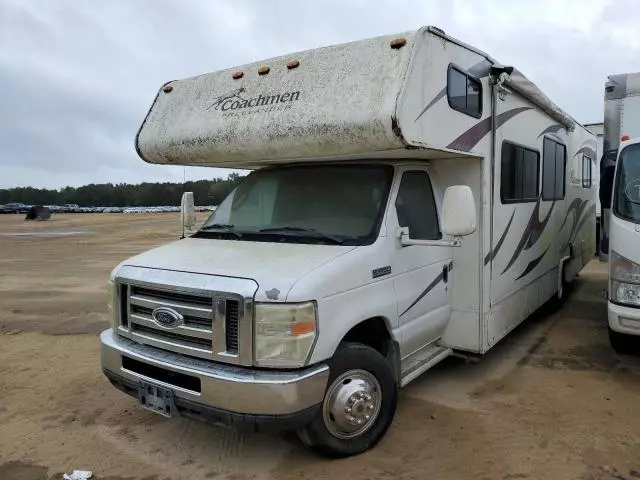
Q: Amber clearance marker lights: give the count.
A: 5